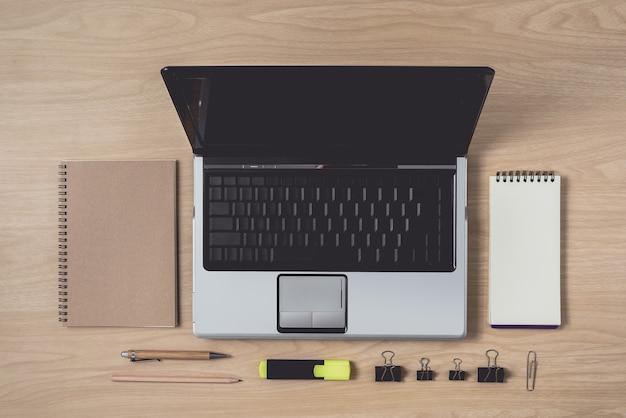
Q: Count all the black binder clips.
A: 4